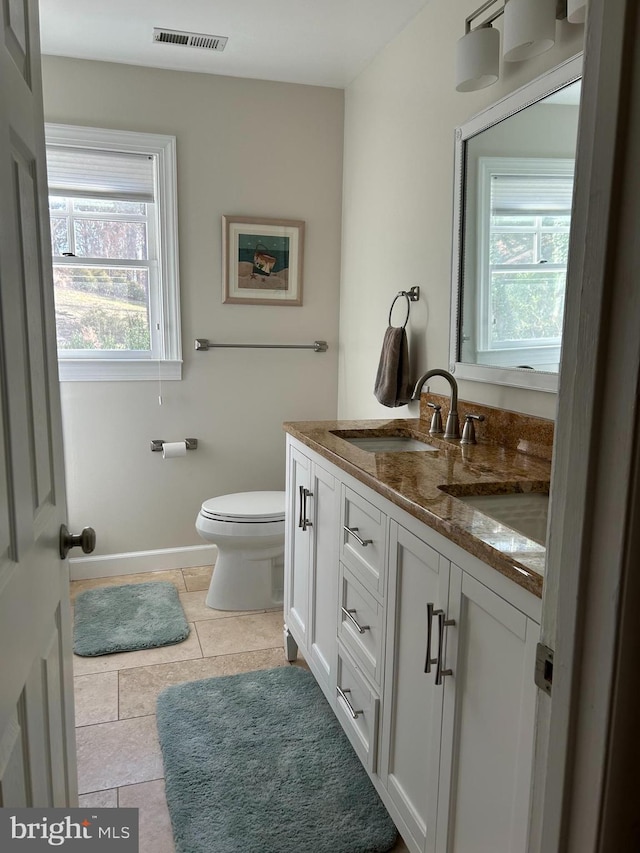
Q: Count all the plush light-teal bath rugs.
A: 2